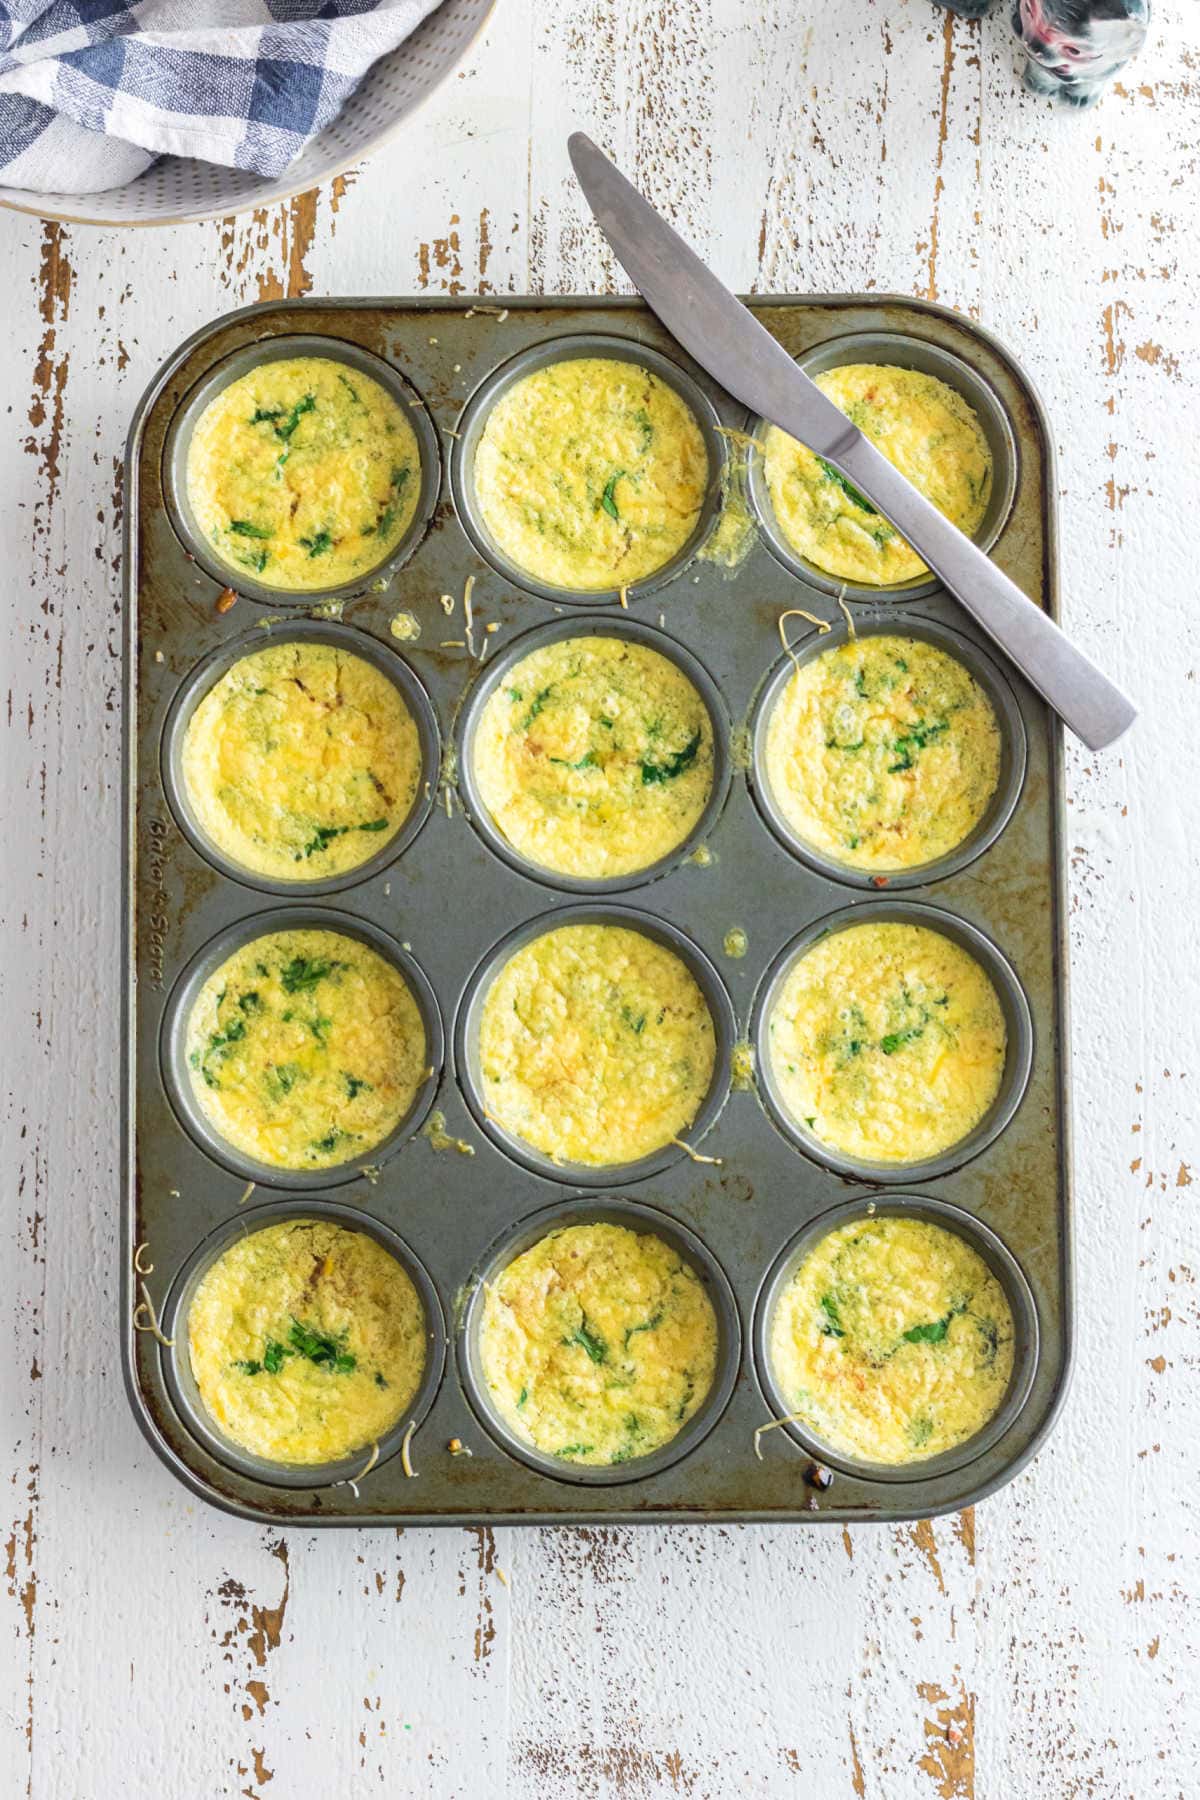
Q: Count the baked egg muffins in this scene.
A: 12